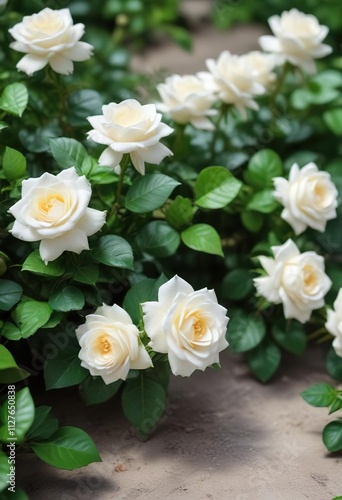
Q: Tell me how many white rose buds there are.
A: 12